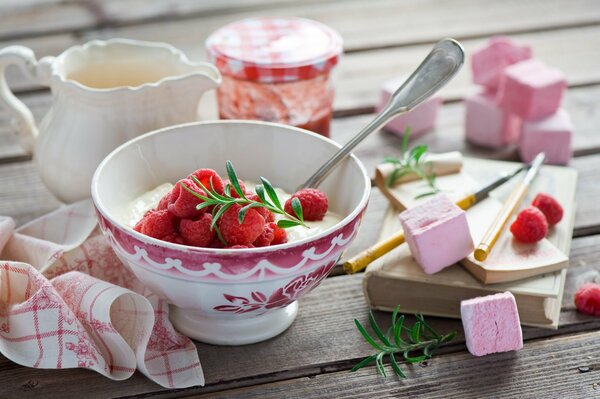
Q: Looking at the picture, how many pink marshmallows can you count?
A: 7